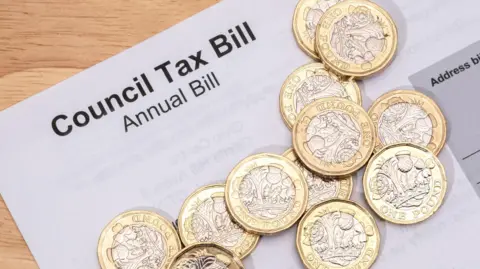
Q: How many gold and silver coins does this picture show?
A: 12